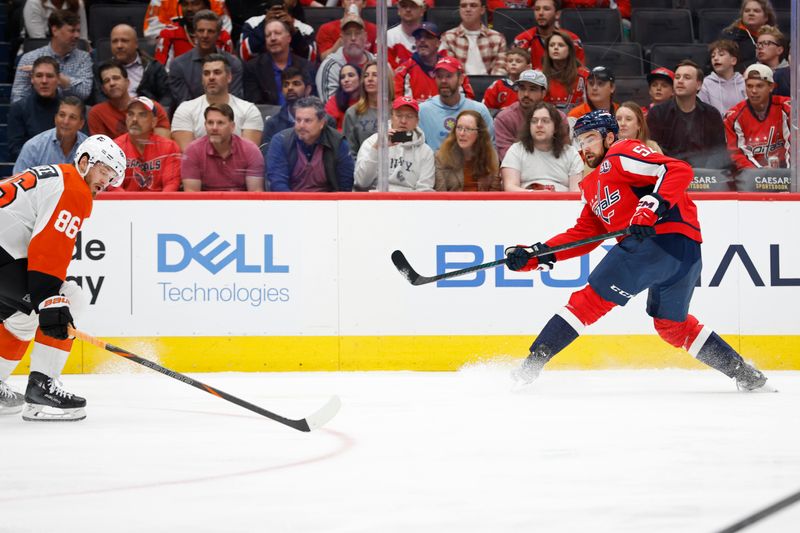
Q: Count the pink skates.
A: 0